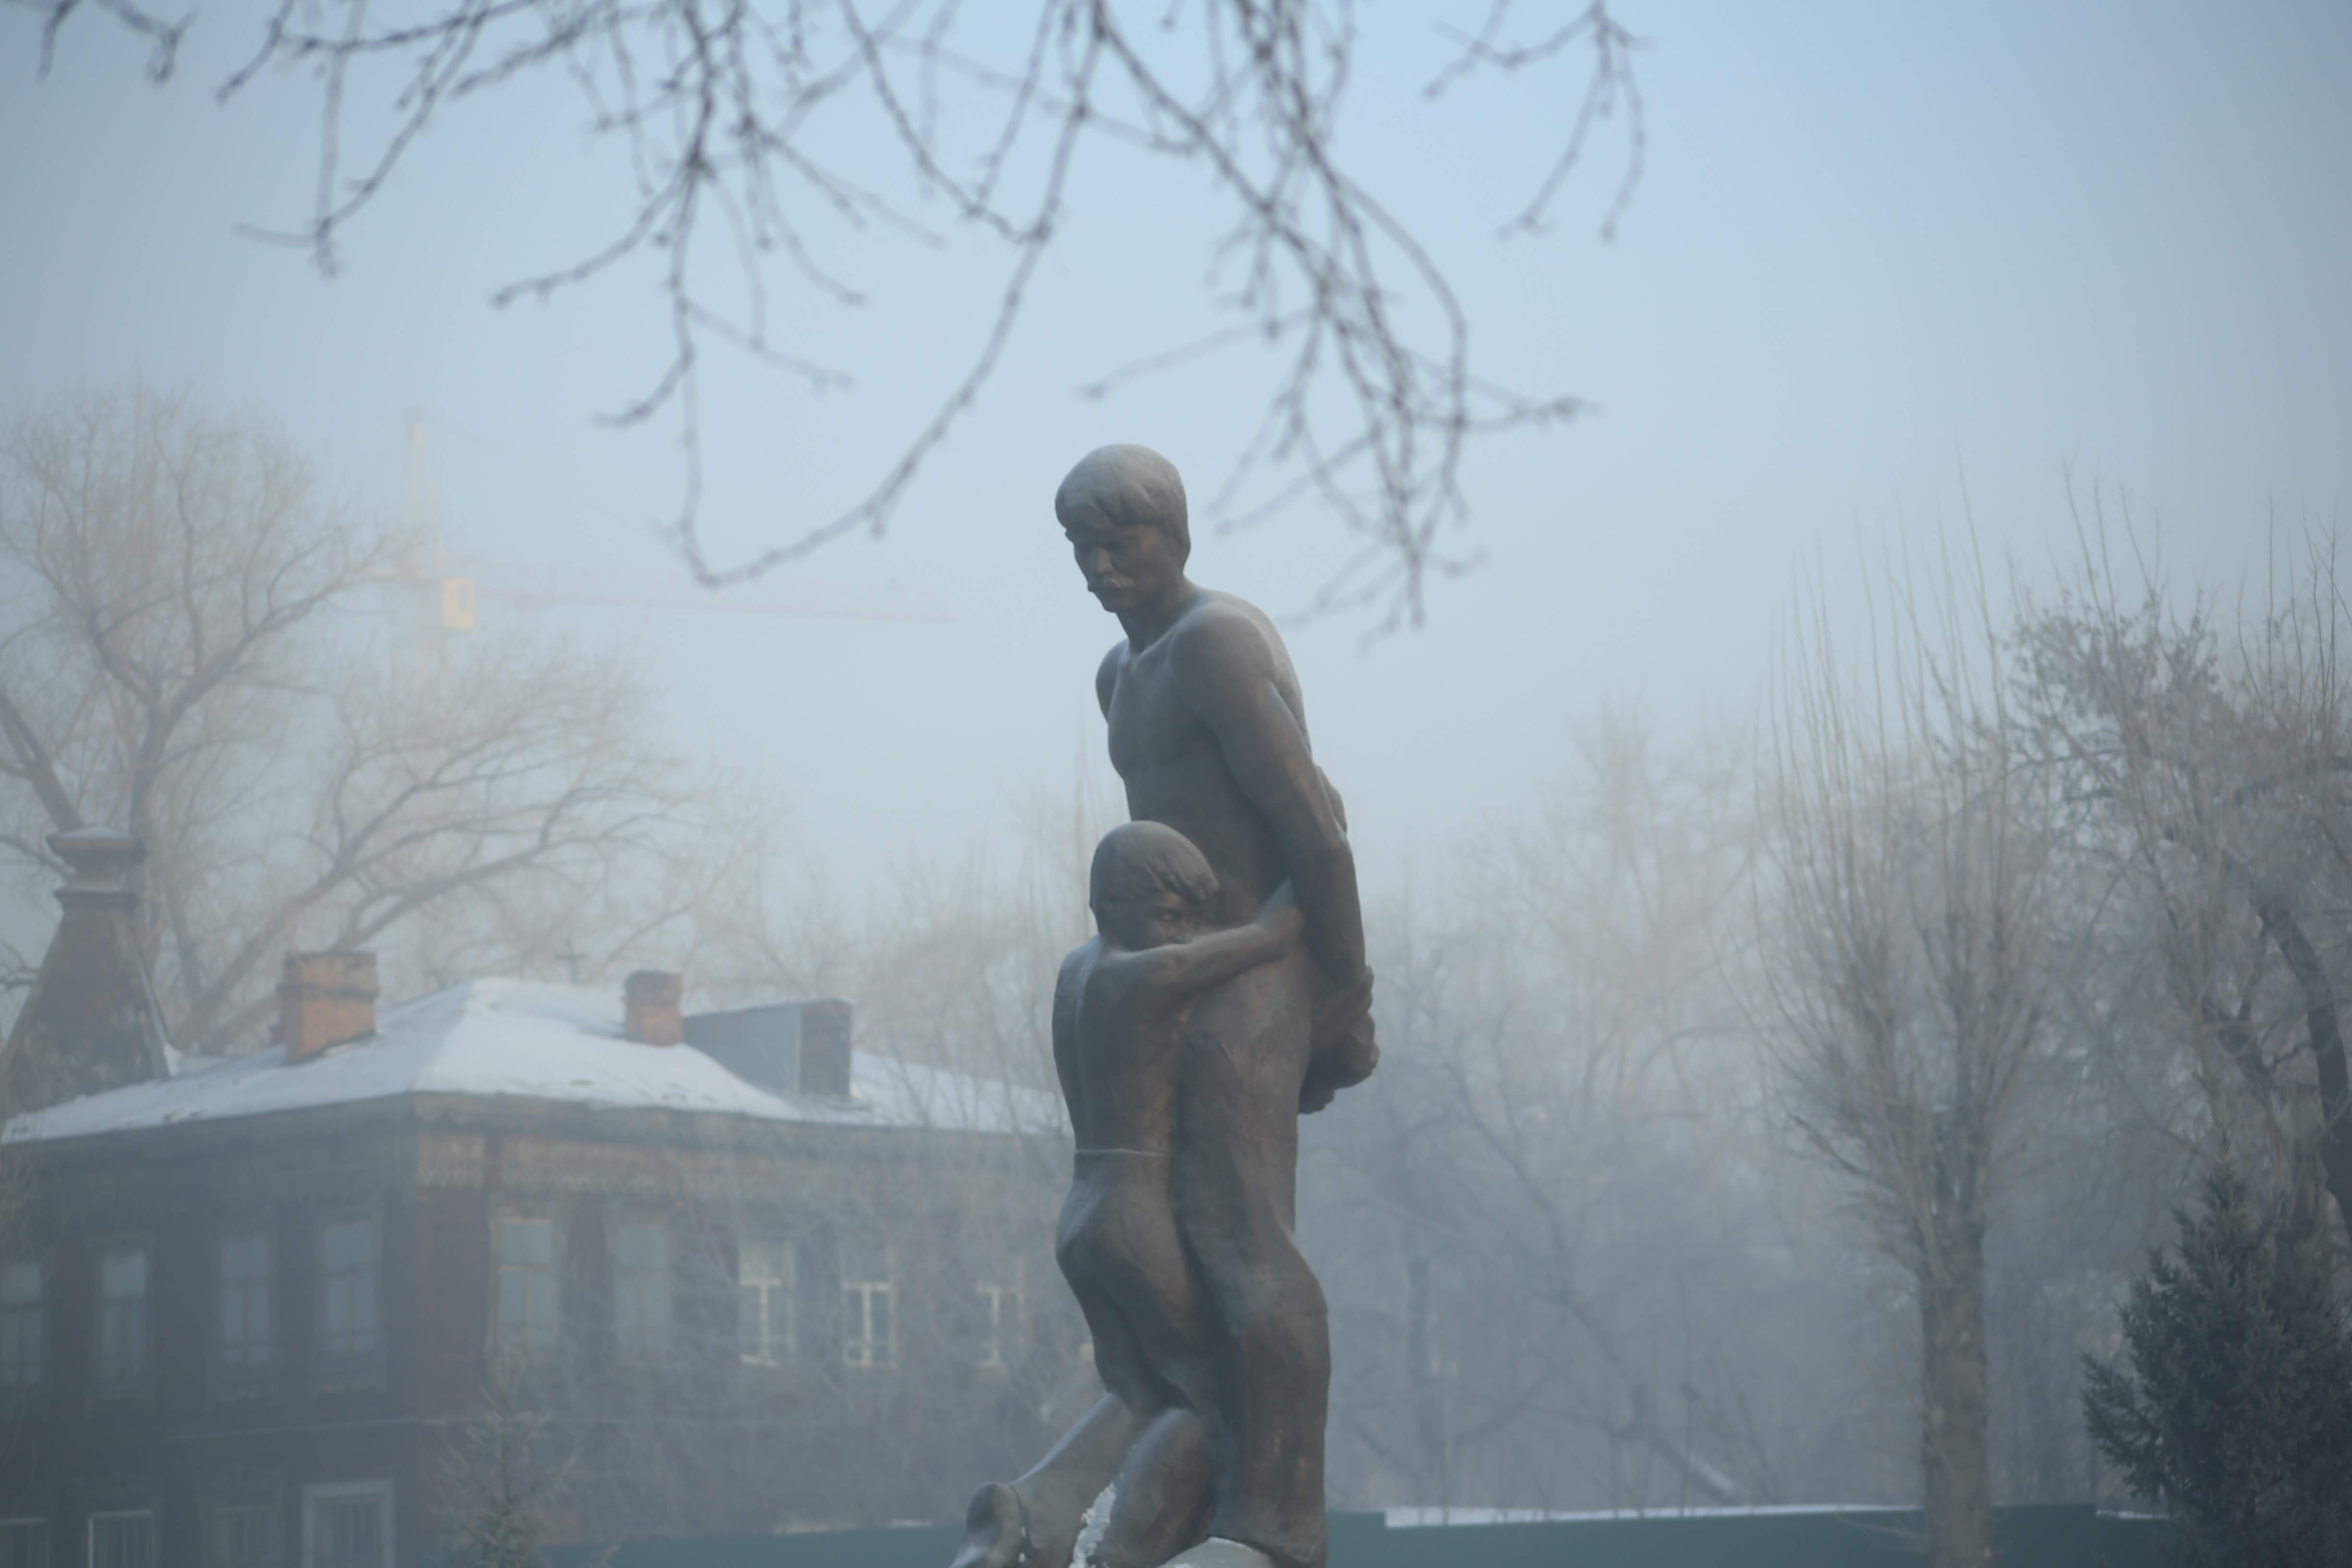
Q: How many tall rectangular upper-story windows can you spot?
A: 9